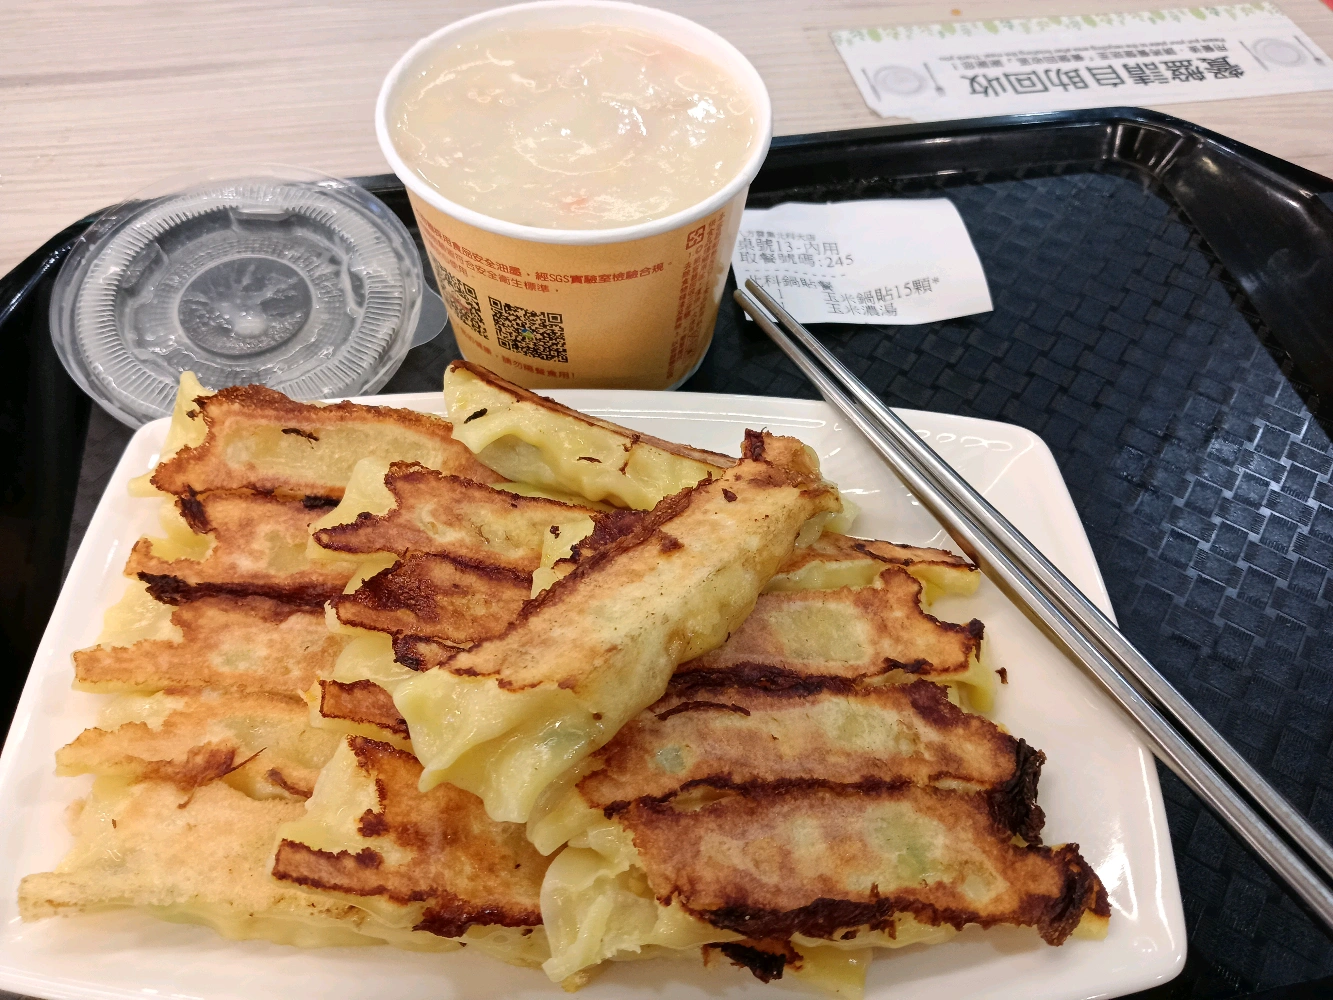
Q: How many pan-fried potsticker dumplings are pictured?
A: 15